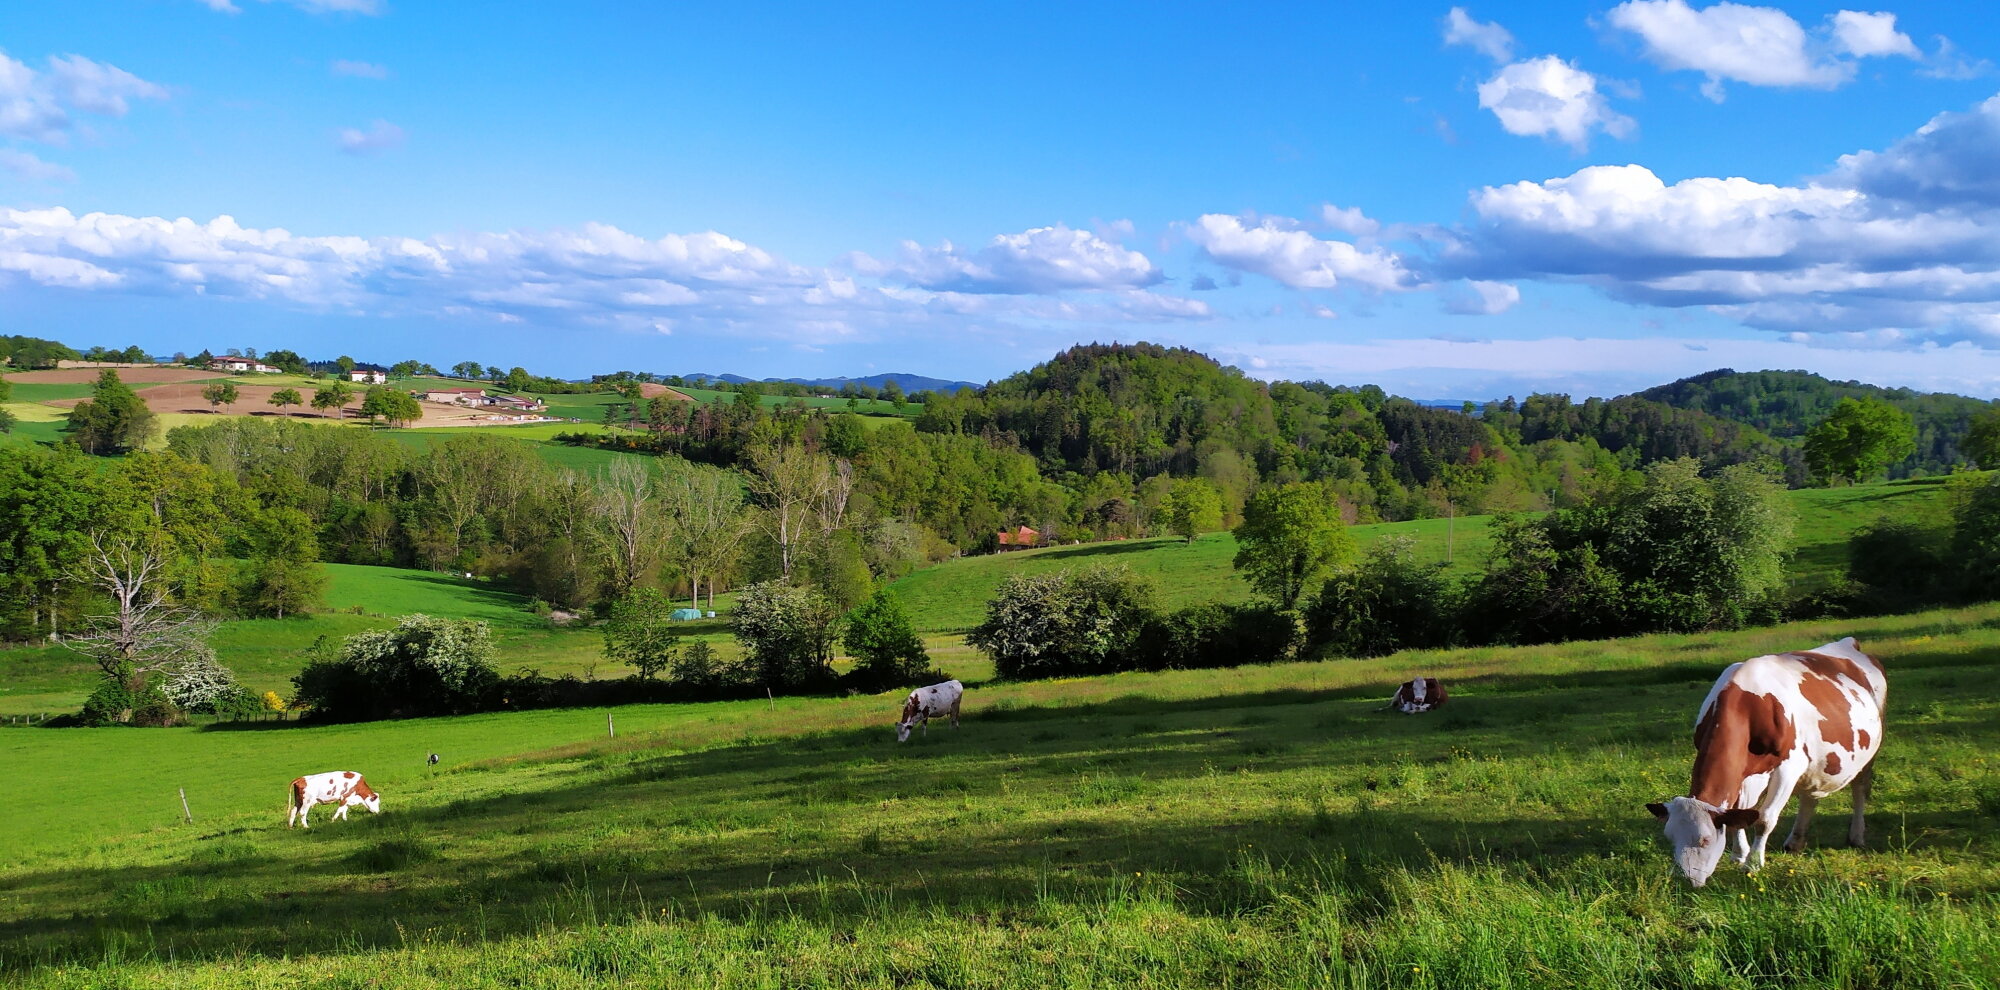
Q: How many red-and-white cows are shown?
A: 4